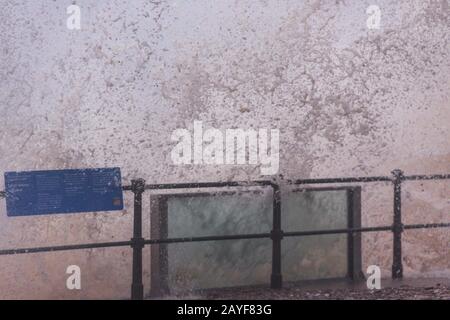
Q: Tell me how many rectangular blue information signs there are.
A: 1